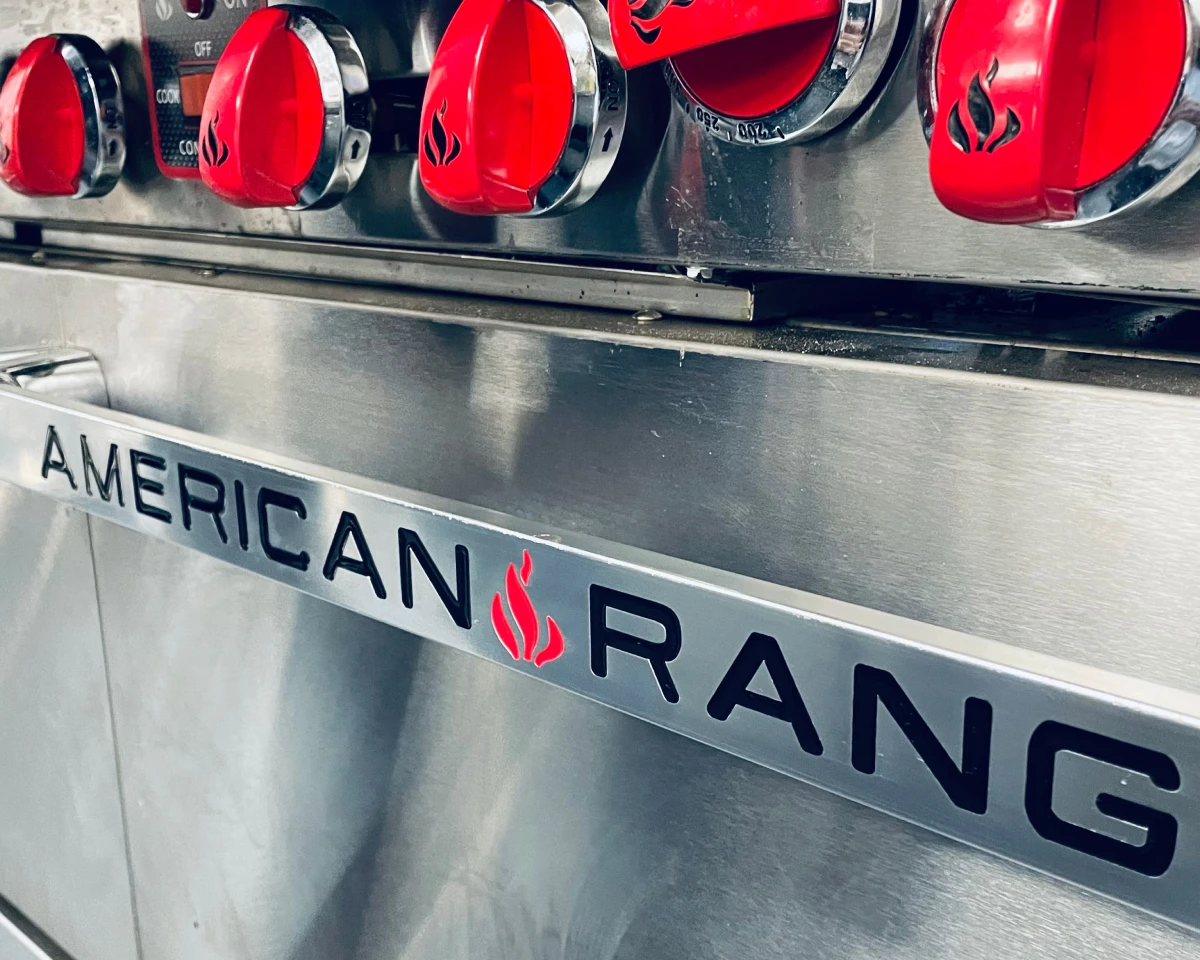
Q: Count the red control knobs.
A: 5